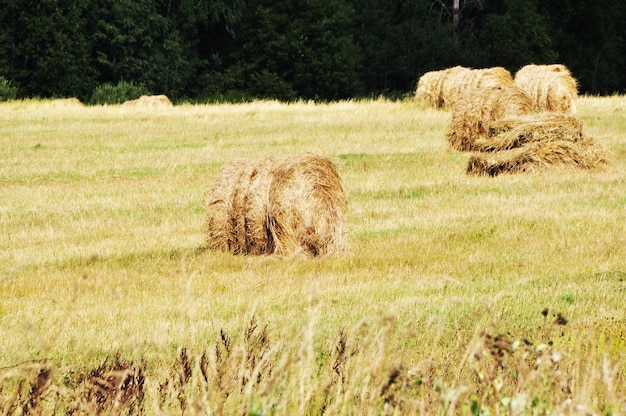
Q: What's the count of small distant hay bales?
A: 2